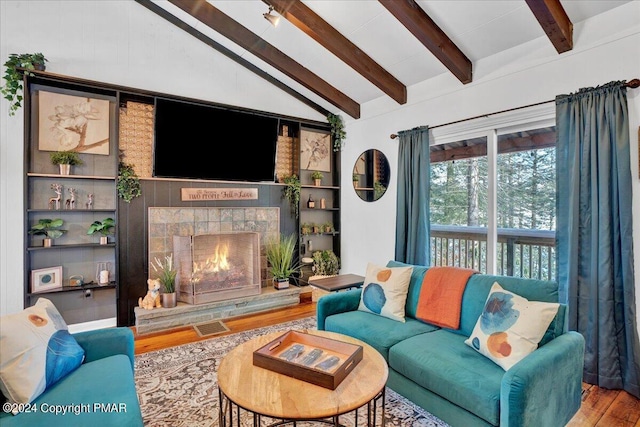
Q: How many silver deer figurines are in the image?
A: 3